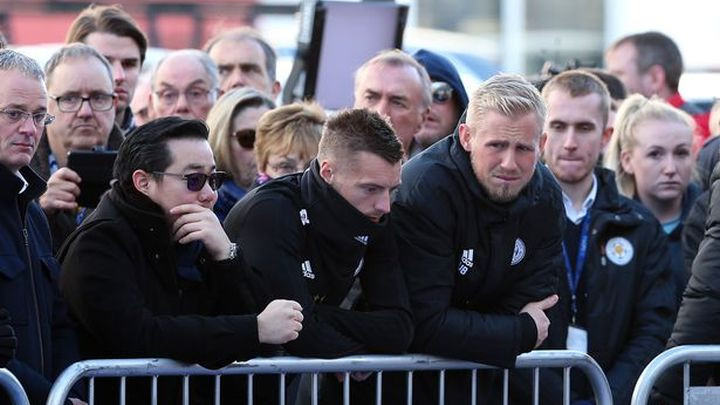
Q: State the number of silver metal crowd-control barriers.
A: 3